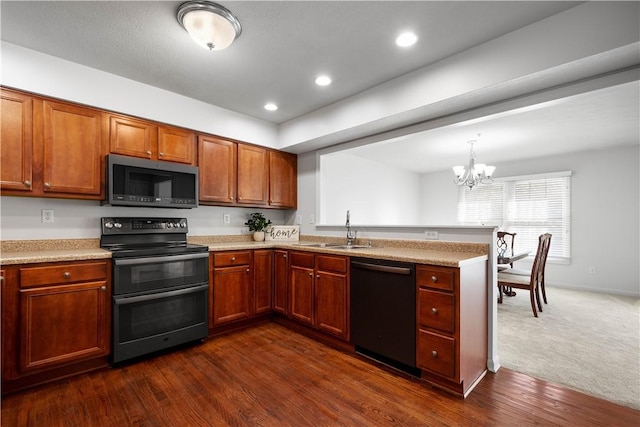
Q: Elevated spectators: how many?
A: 0